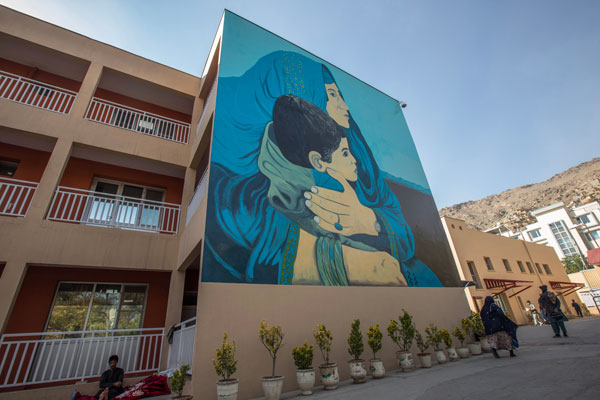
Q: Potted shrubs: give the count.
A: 14